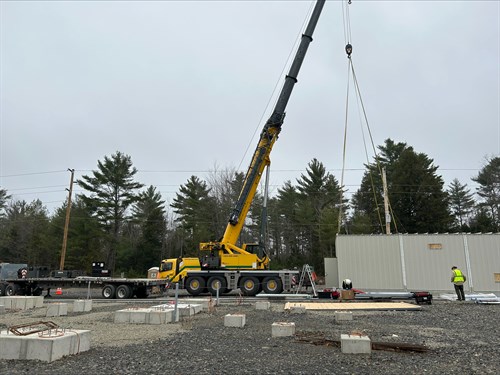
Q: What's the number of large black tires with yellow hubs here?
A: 4